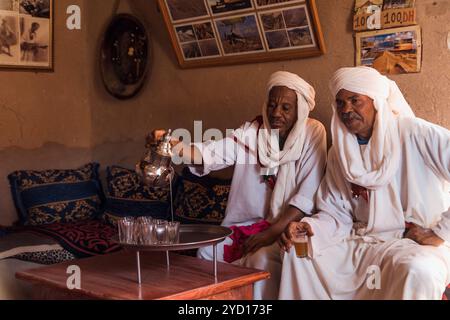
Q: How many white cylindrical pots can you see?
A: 0